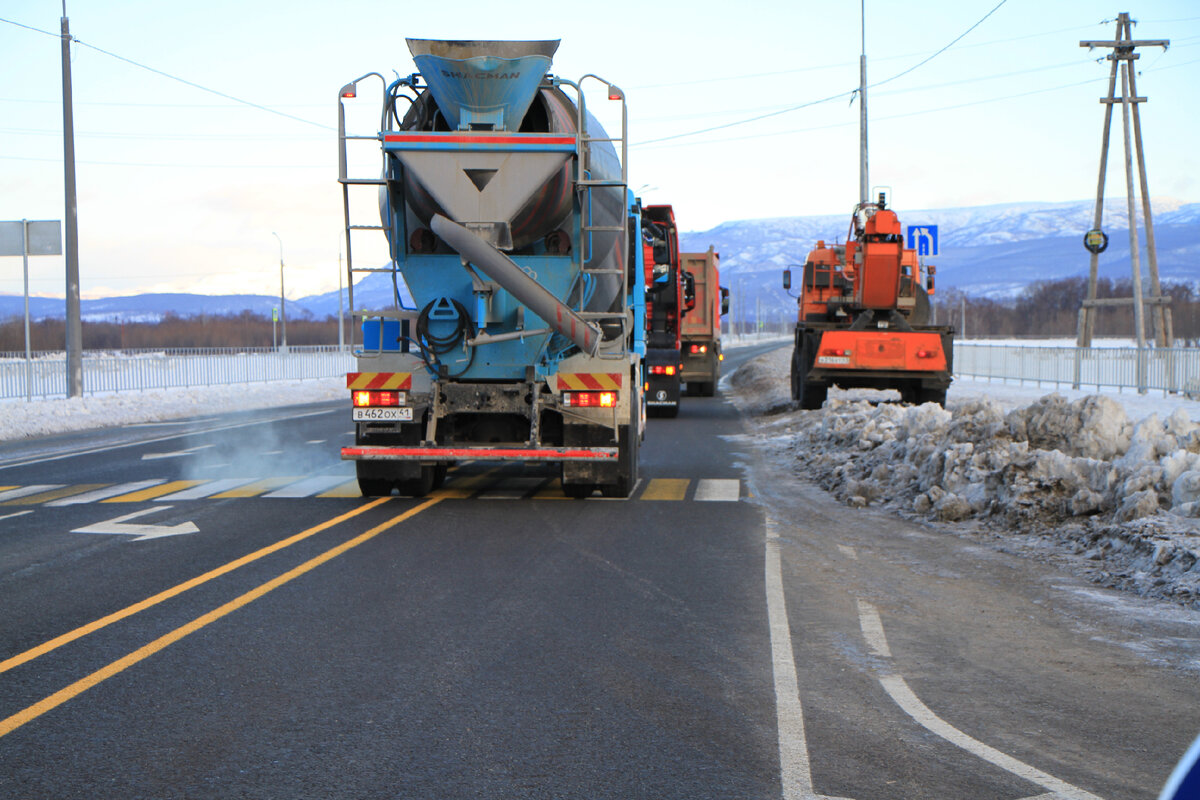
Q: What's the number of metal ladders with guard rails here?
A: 2